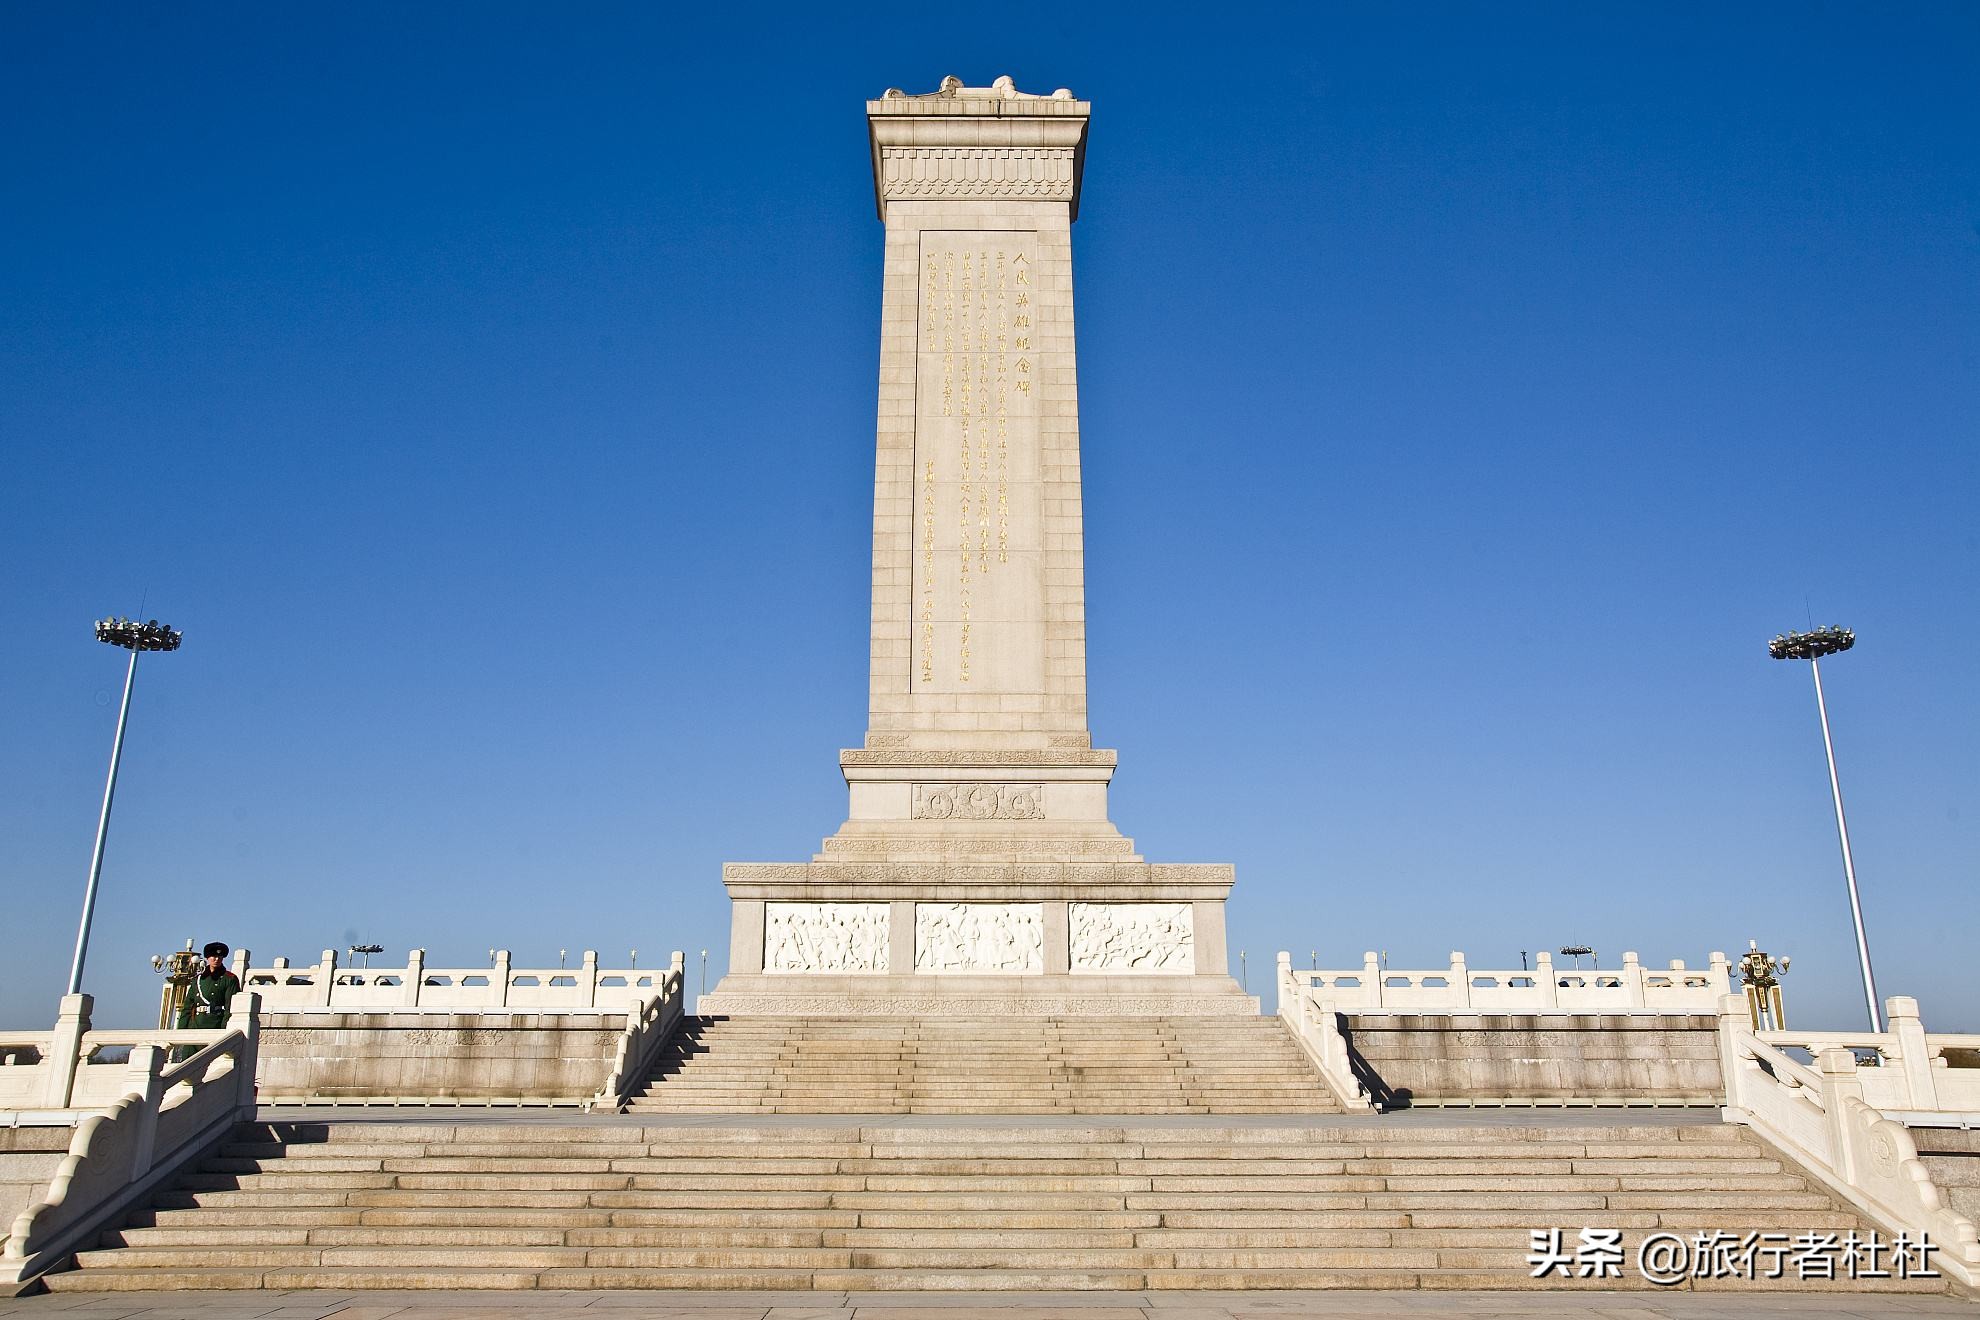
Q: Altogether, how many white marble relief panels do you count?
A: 3